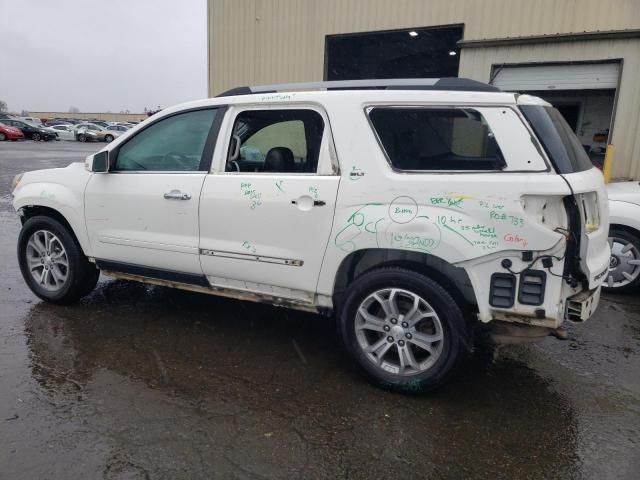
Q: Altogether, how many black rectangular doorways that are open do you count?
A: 2